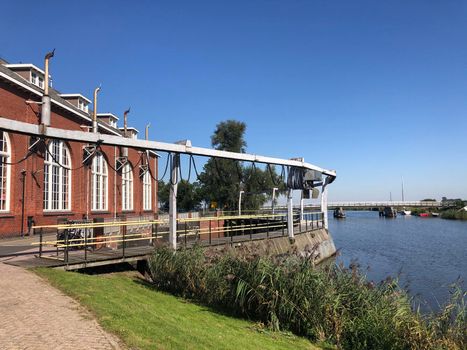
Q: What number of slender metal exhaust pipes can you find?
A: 4